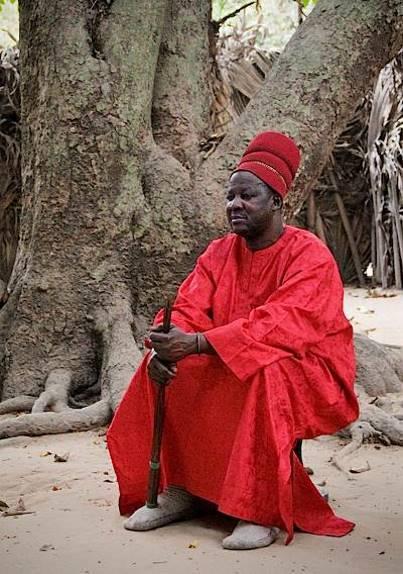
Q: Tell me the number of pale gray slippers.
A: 2